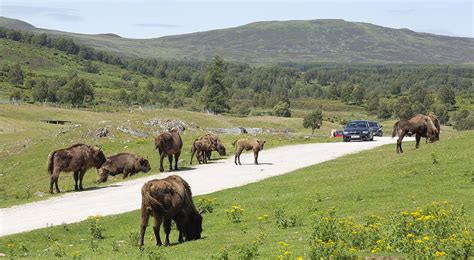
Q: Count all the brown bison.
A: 9